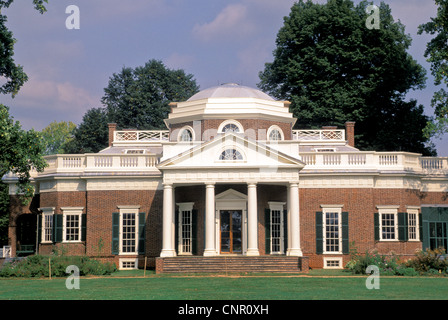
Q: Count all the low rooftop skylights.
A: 2